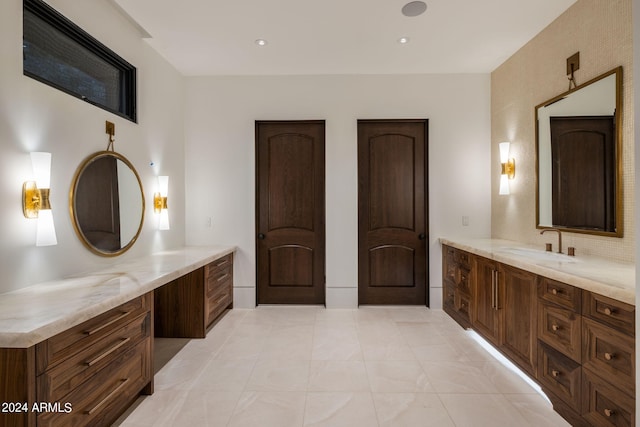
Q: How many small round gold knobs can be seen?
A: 12